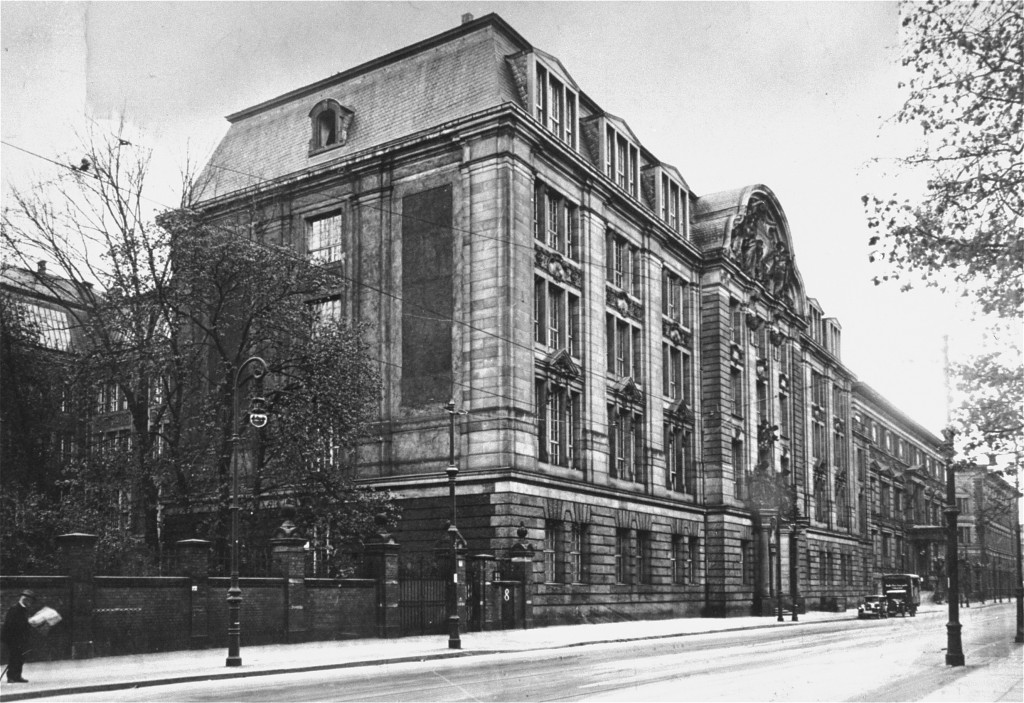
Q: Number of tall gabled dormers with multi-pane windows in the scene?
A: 5